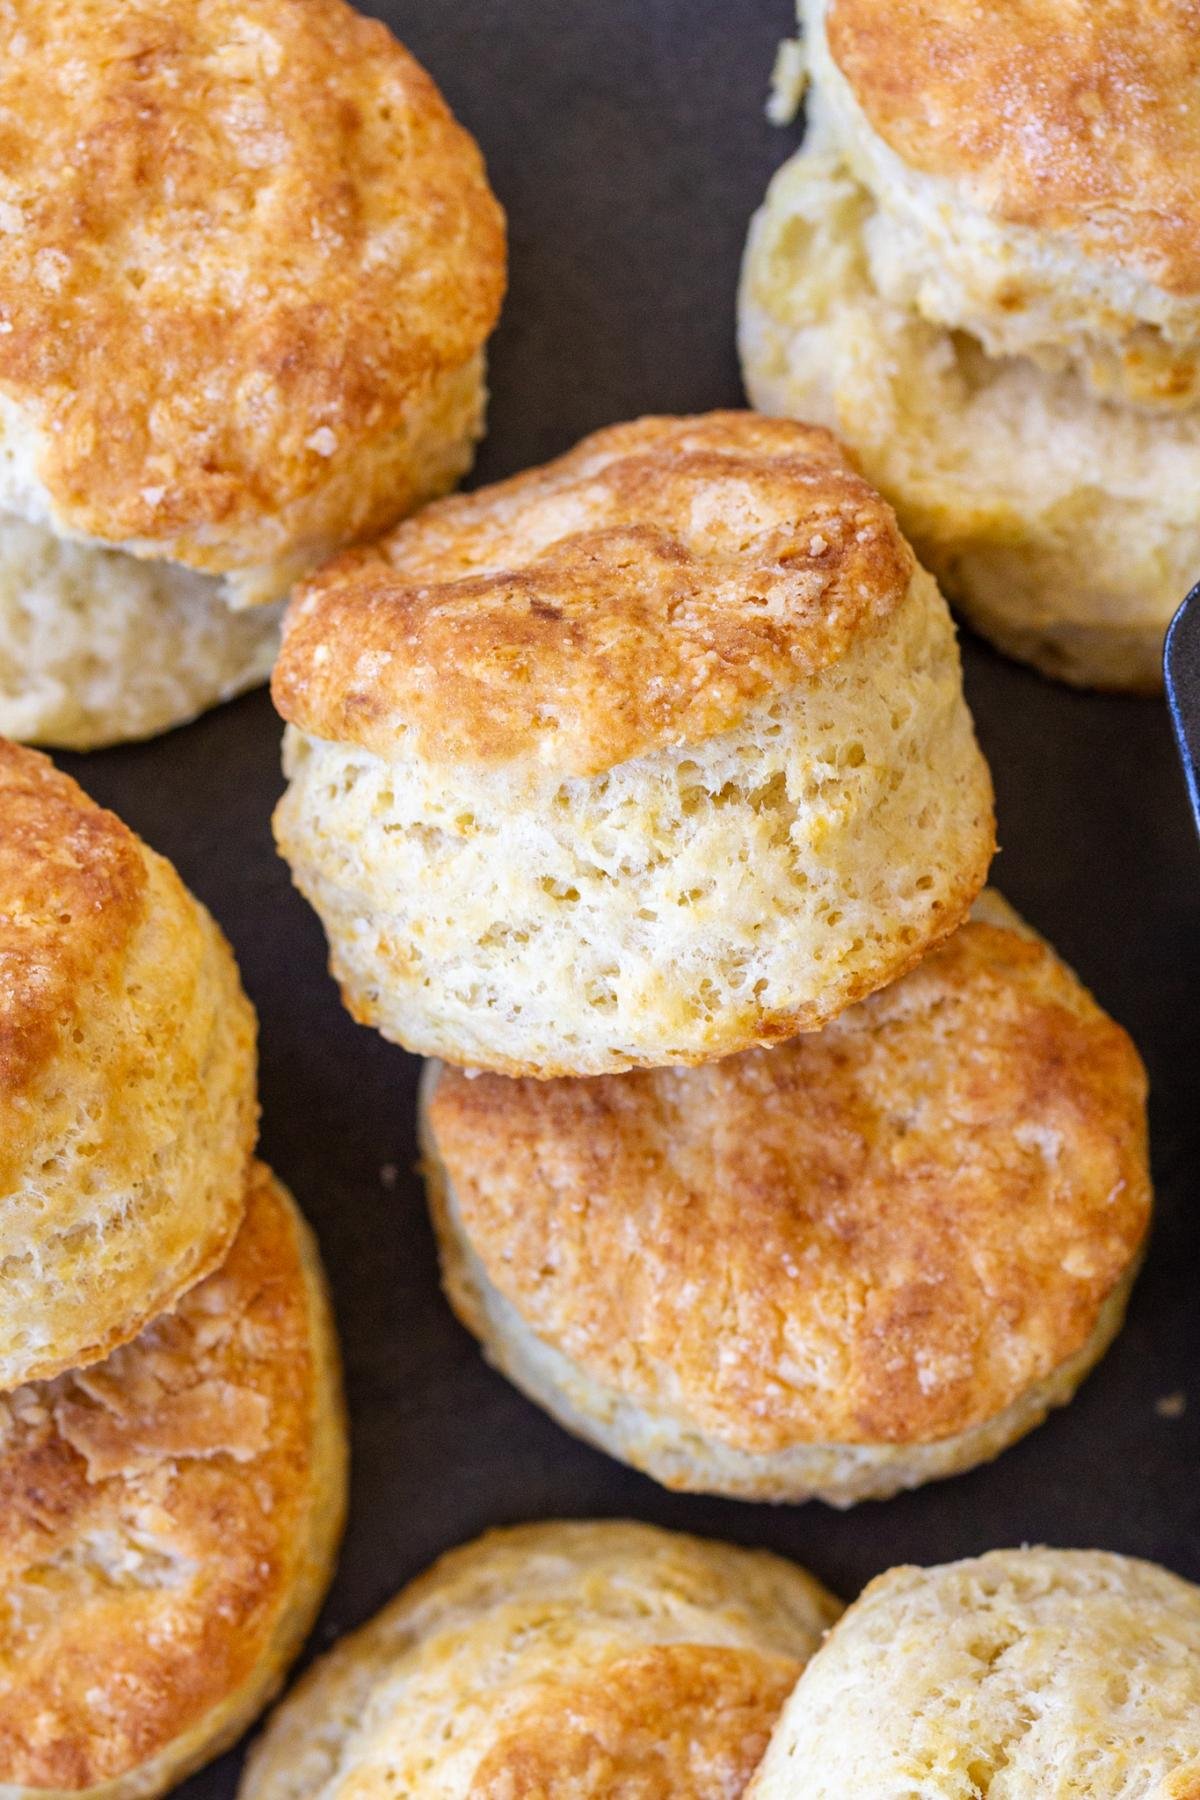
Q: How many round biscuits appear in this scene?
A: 8